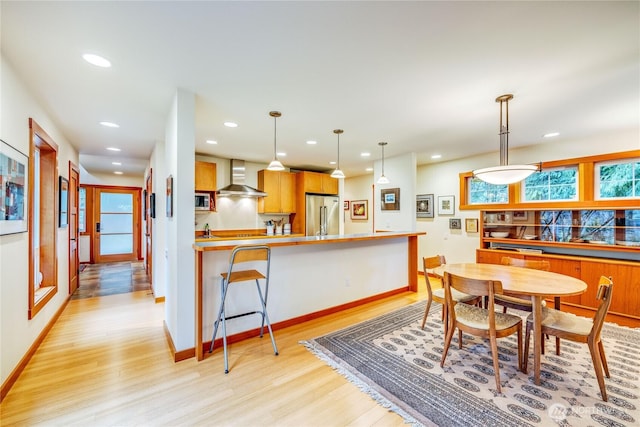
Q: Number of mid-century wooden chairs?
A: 4